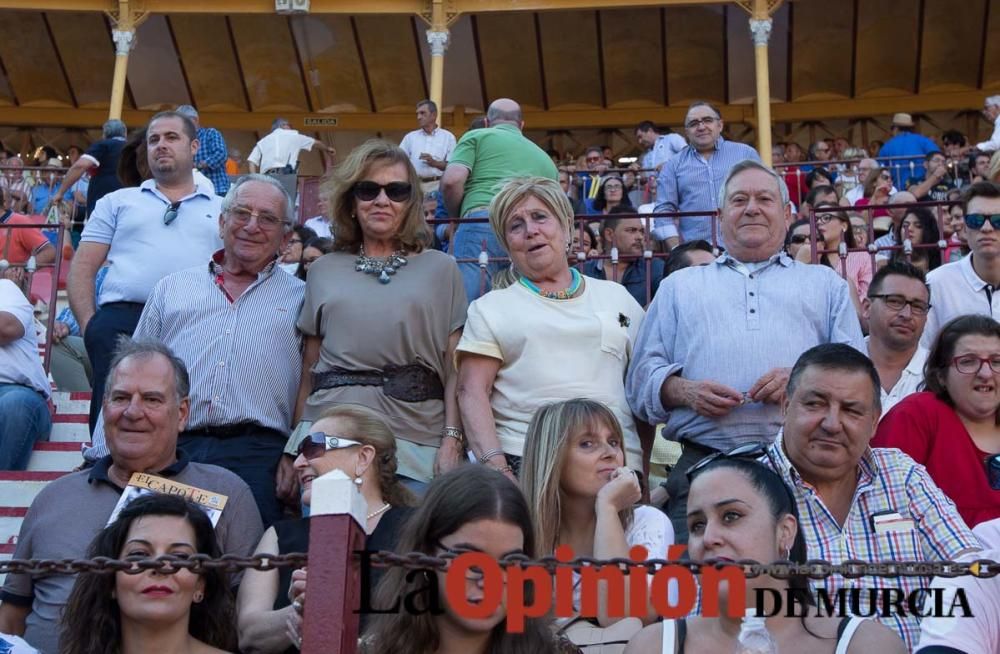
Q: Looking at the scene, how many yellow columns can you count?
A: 3